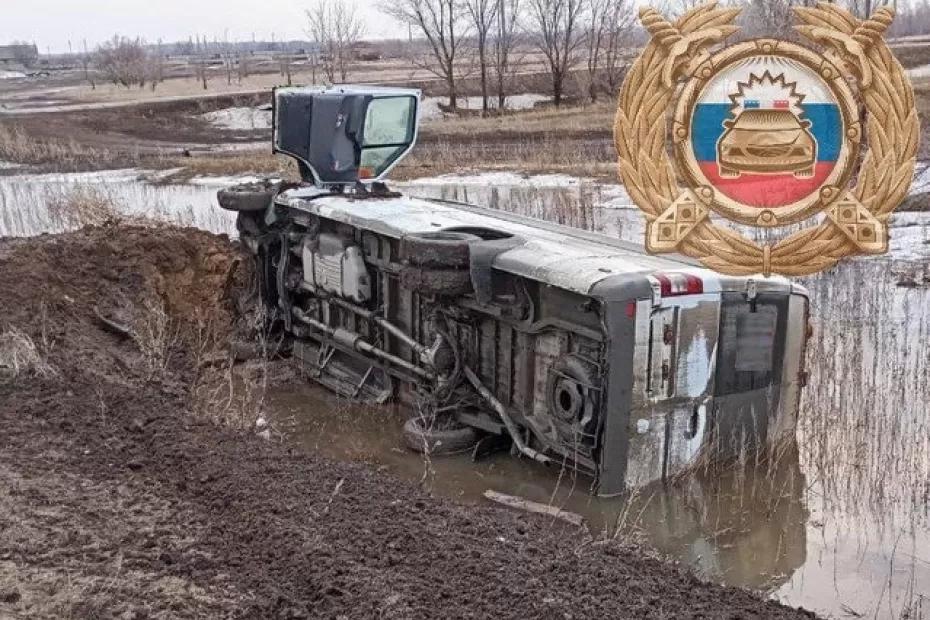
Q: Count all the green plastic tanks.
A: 0